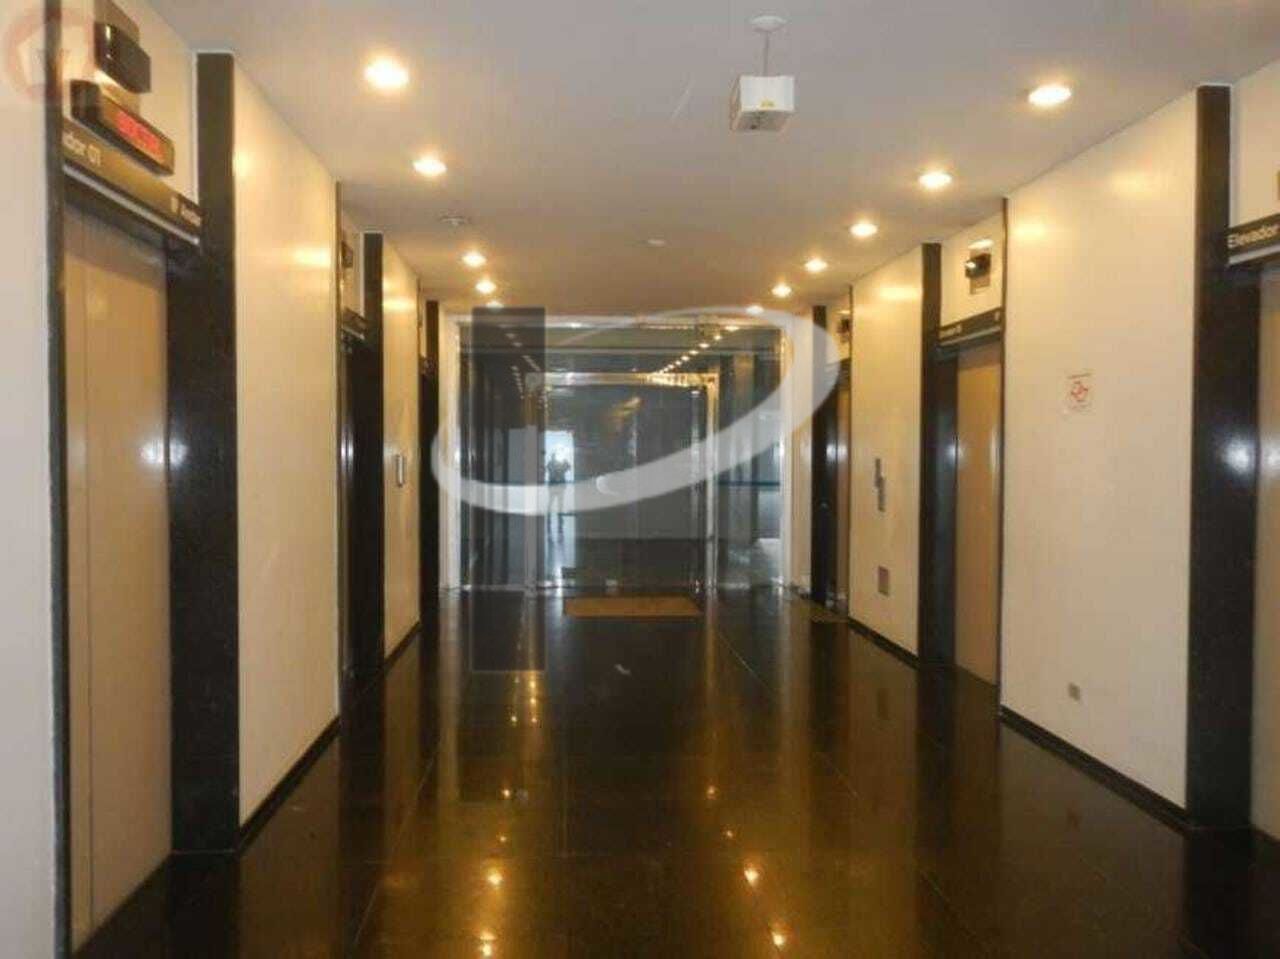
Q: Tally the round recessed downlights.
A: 11